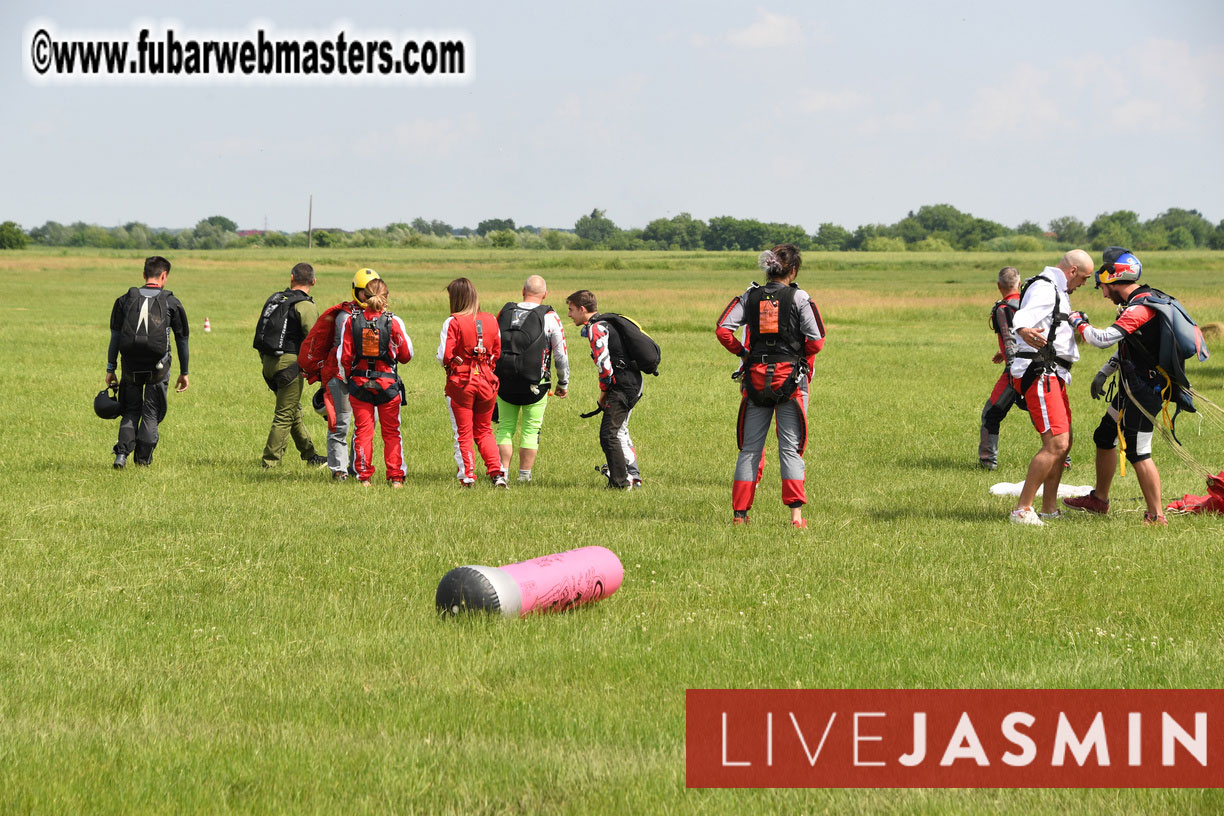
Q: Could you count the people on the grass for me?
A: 11